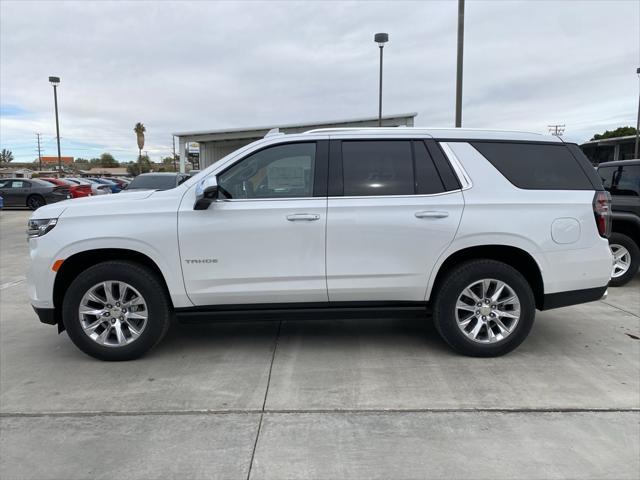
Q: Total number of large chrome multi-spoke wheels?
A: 2